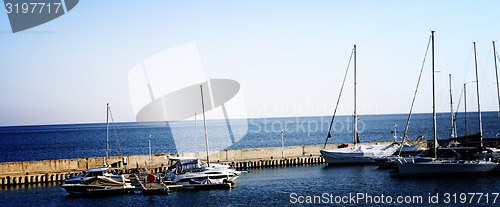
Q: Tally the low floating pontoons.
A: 1